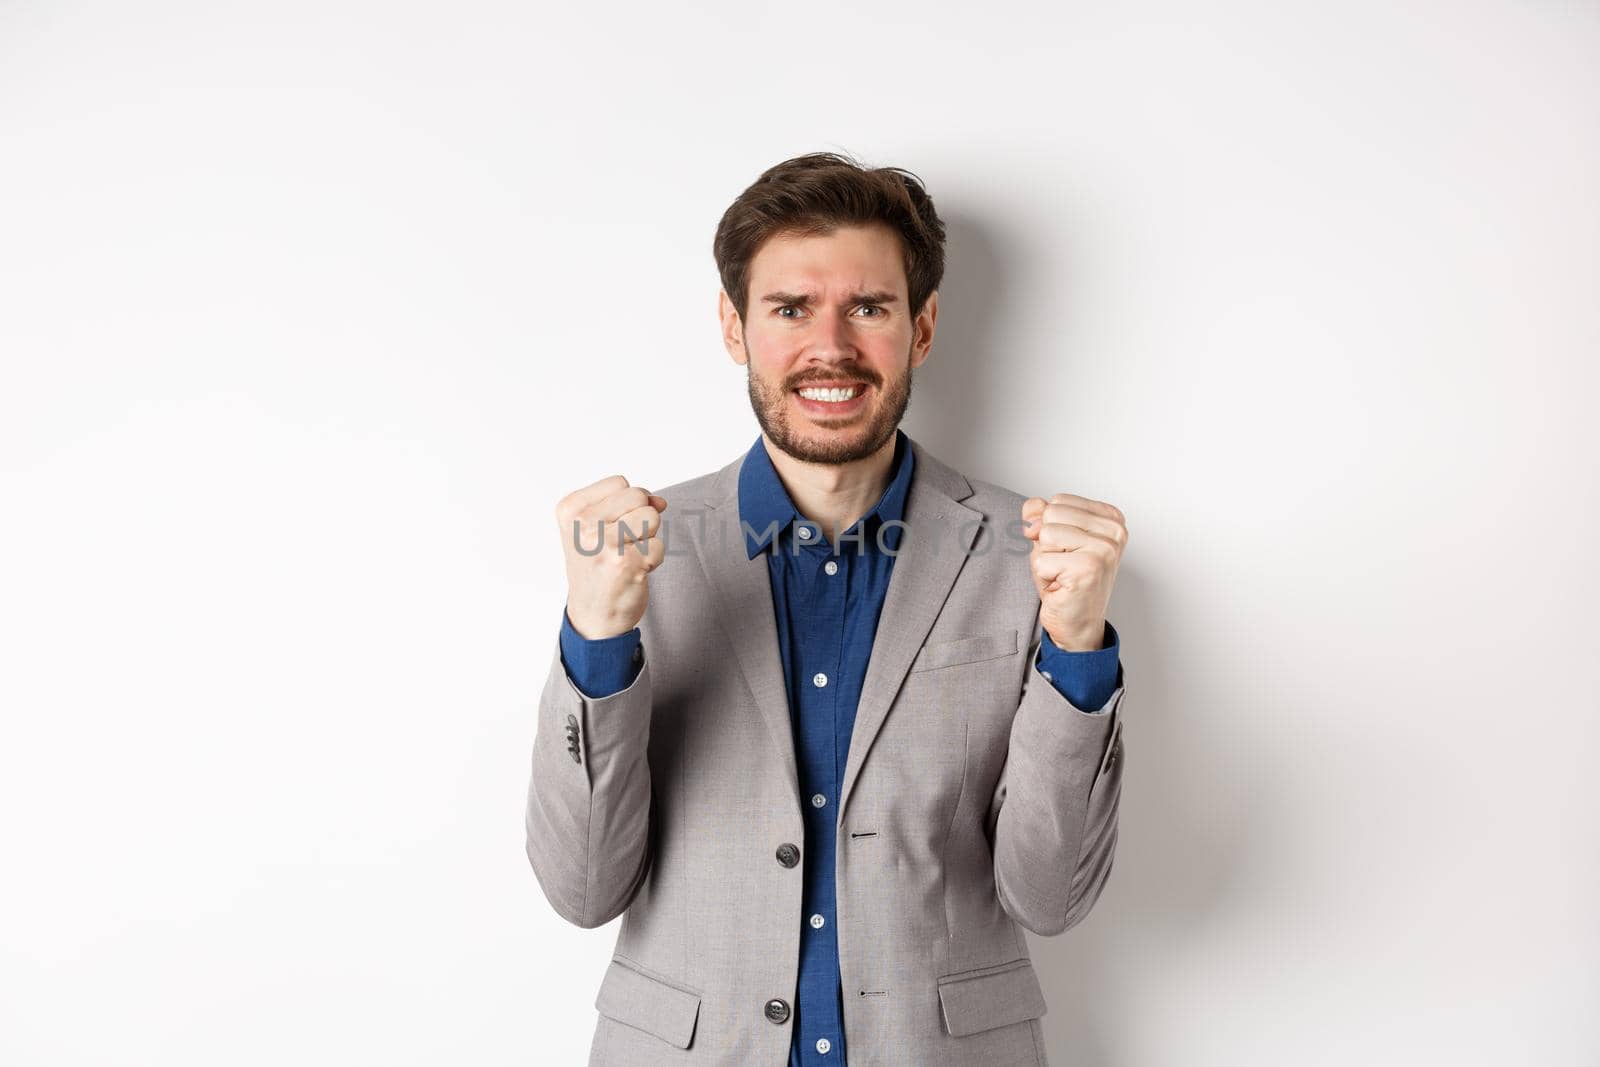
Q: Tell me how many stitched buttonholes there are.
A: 2